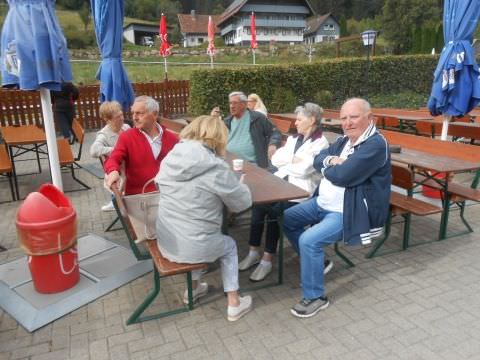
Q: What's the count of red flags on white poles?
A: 3